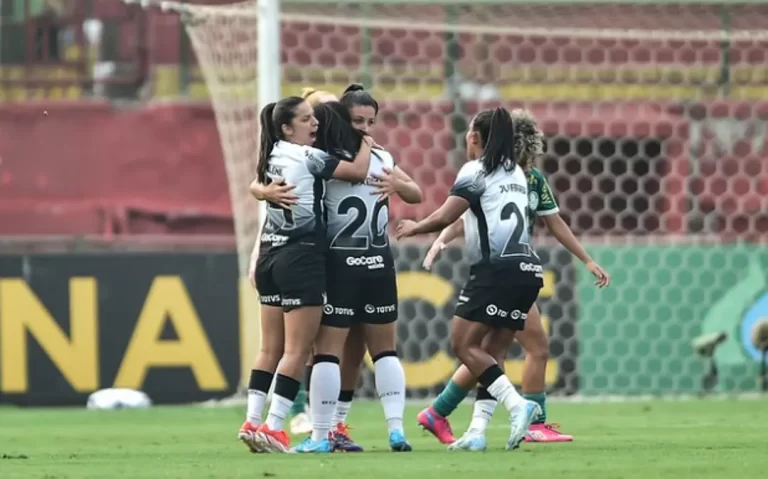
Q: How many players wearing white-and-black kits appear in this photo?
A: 4